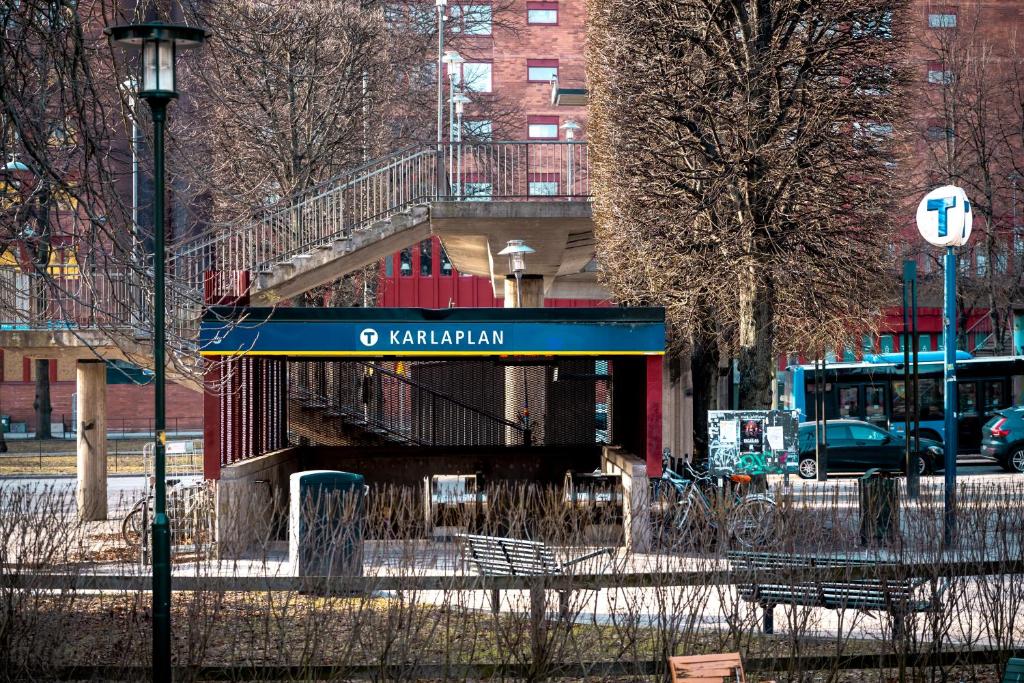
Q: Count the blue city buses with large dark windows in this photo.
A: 1